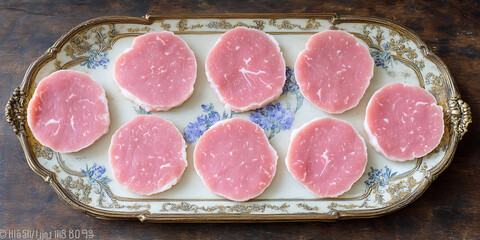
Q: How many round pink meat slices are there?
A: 8